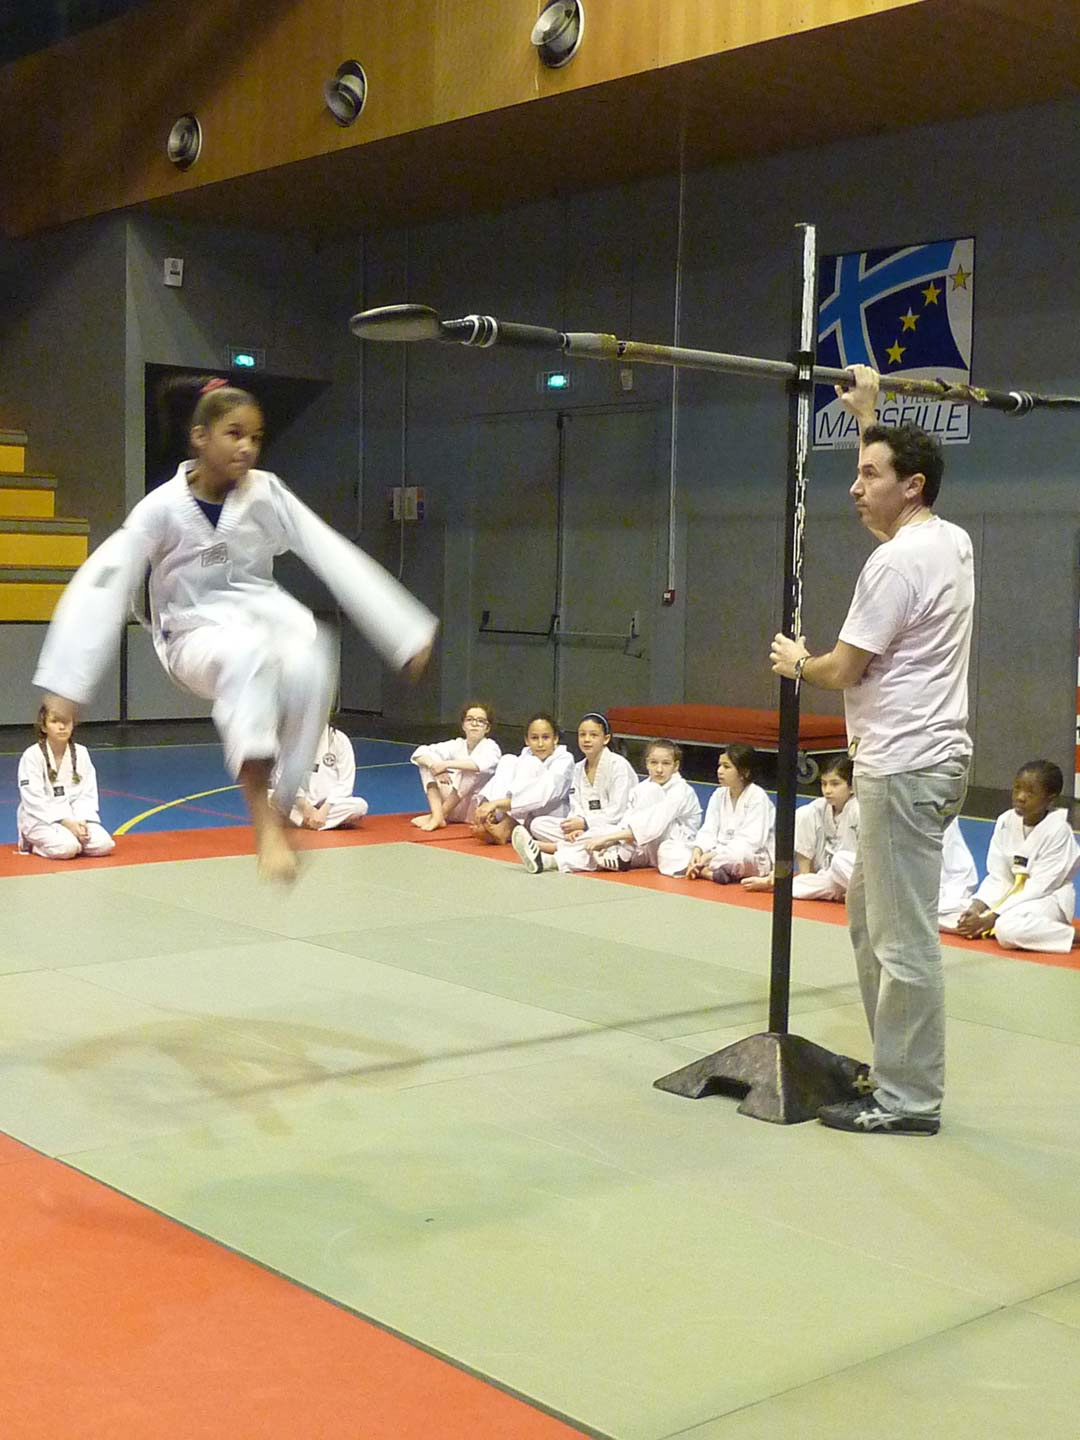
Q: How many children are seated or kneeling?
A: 10